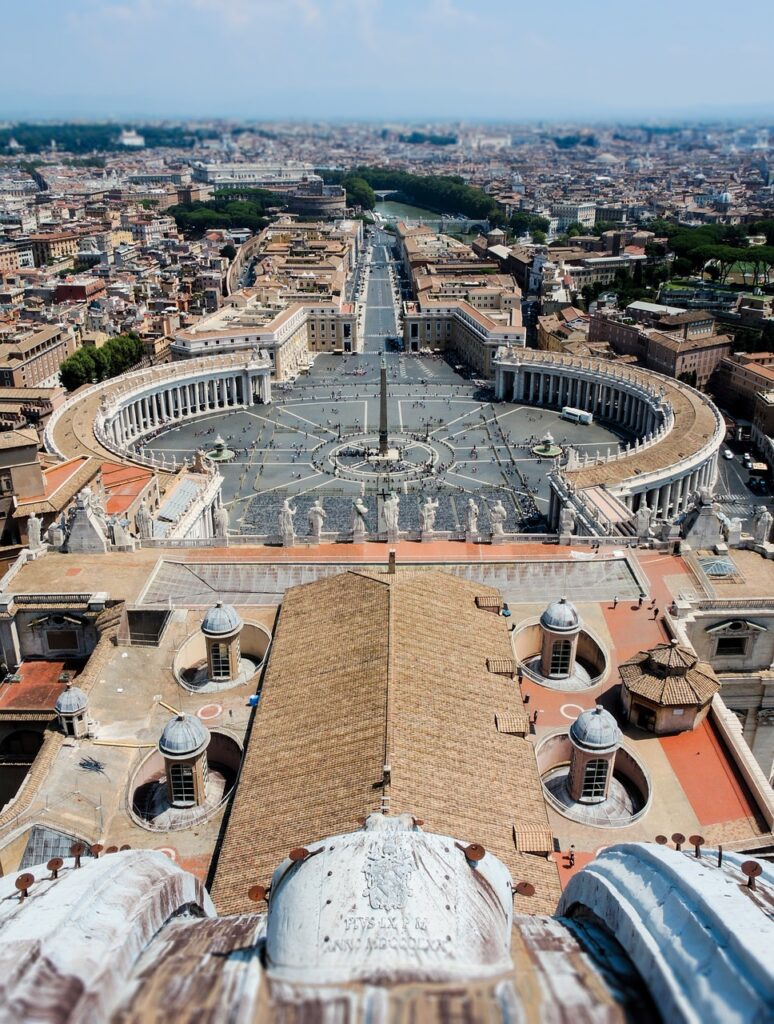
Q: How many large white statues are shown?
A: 13